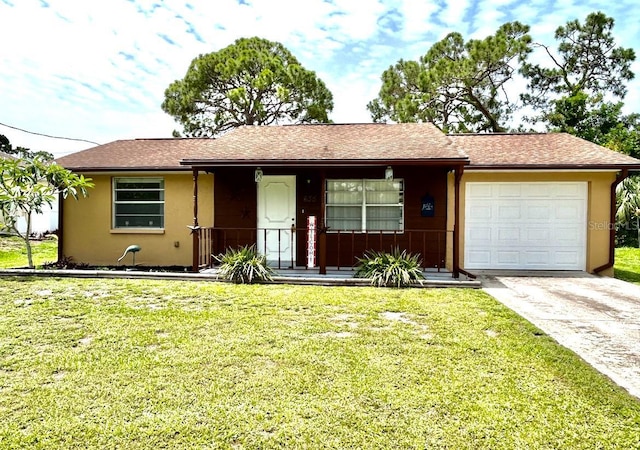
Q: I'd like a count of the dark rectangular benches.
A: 0